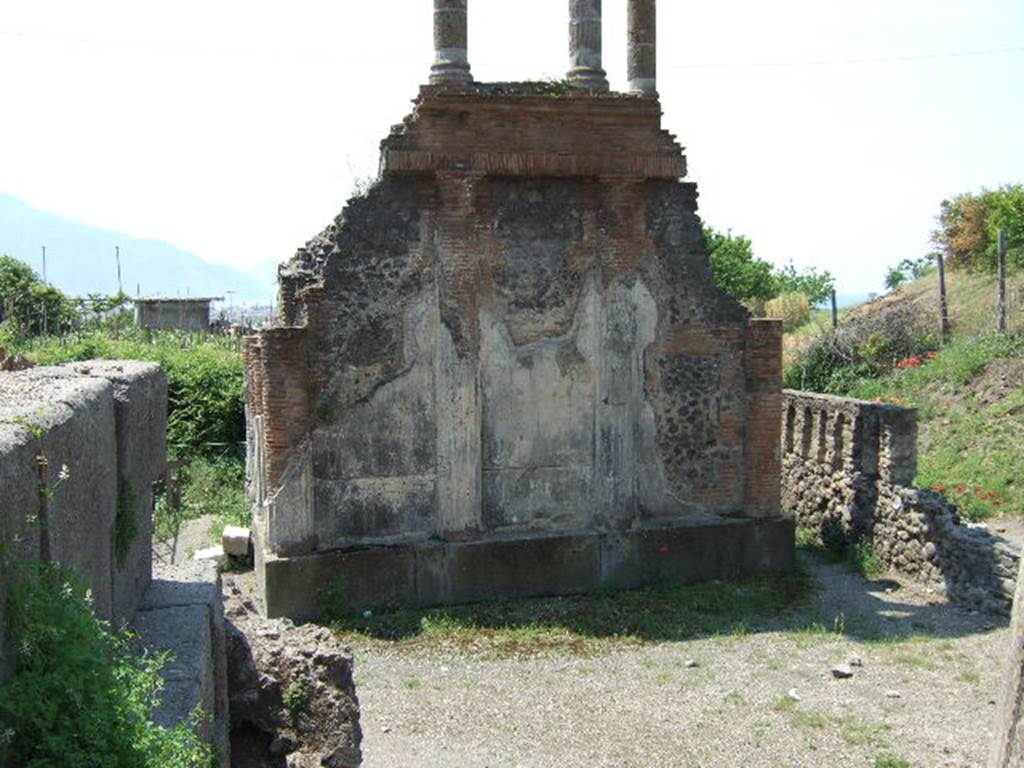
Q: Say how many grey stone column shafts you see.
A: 3